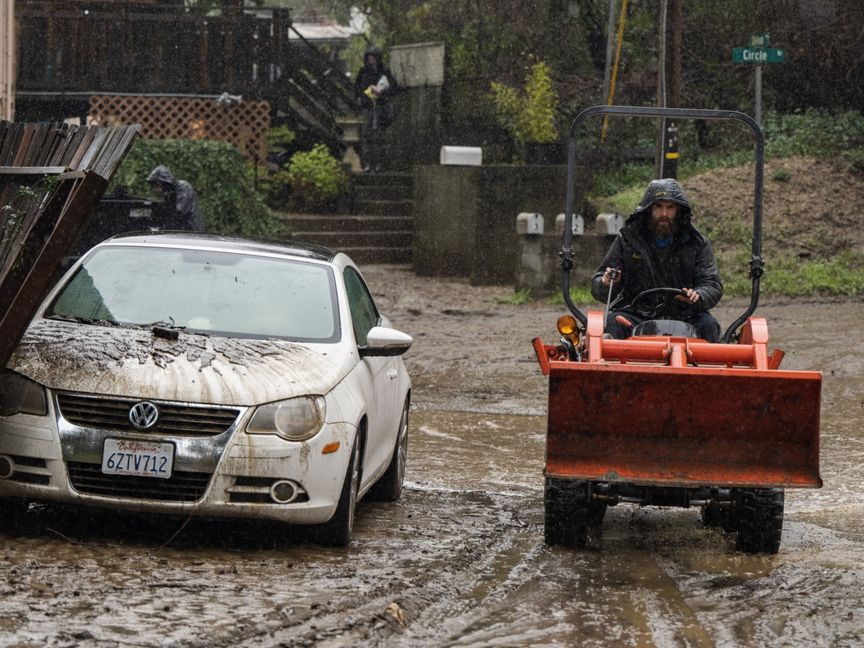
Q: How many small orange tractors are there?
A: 1